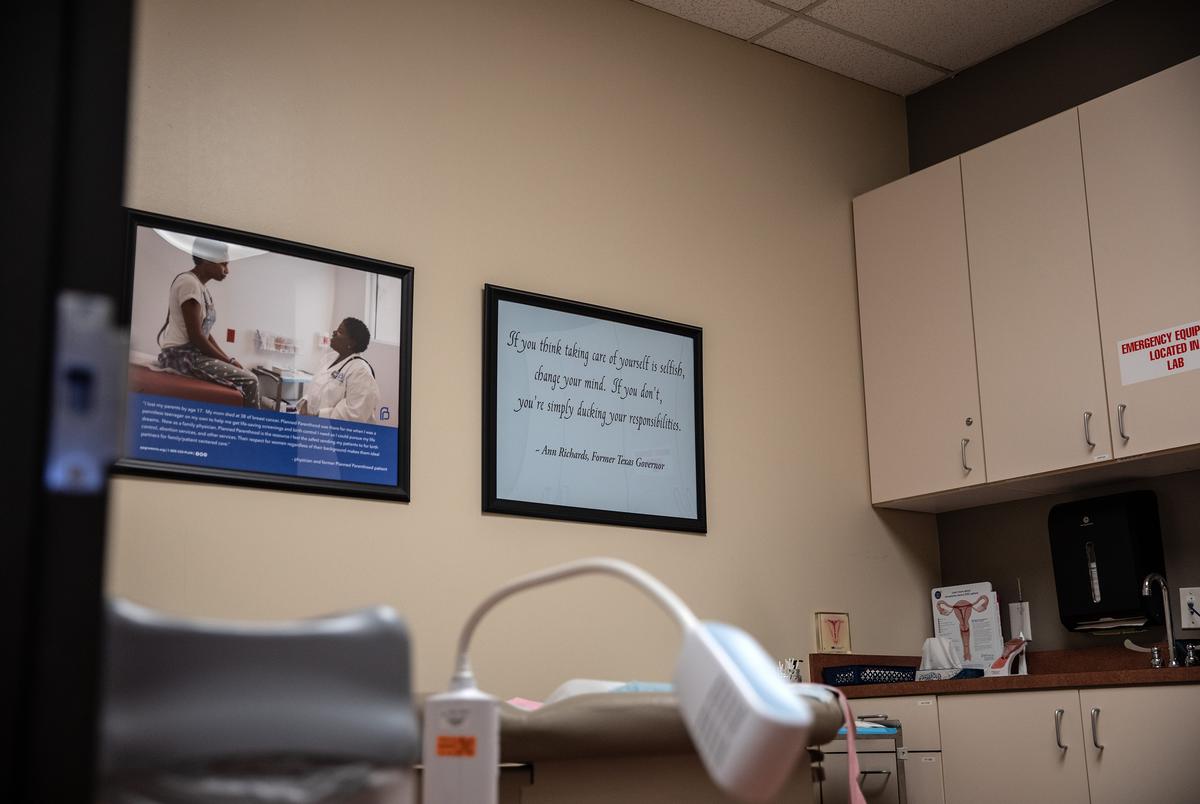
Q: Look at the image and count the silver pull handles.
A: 7